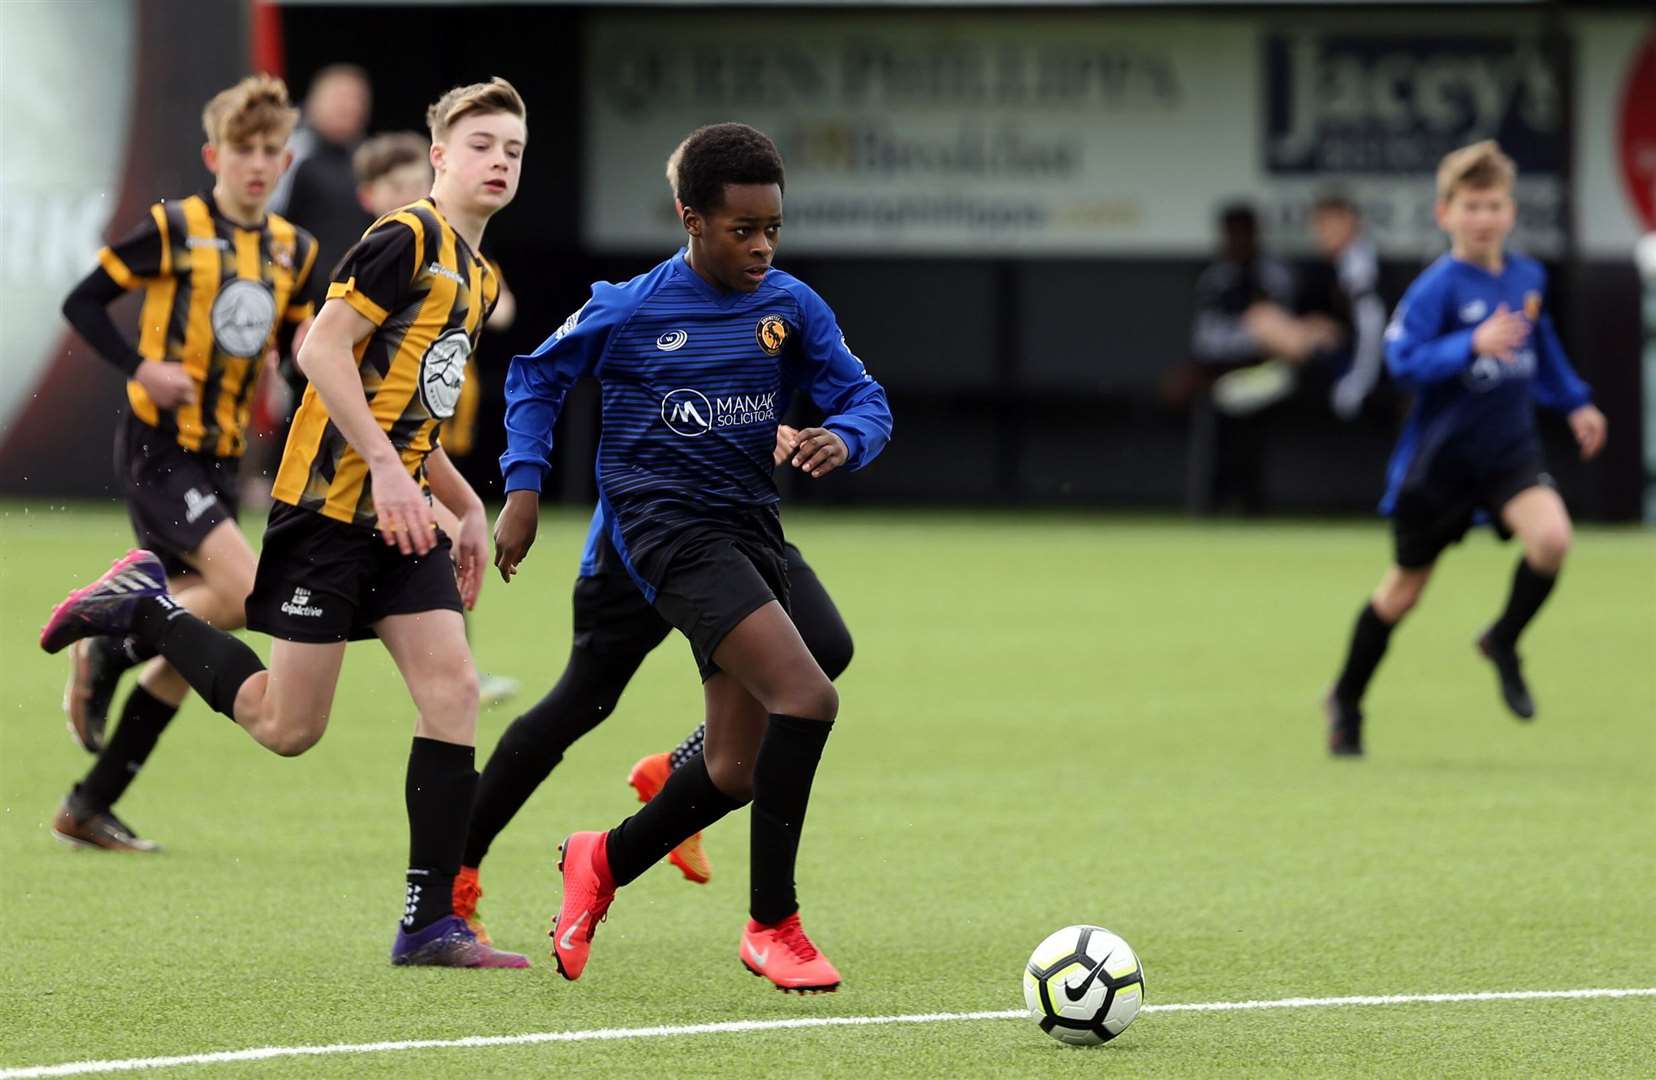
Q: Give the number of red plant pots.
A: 0